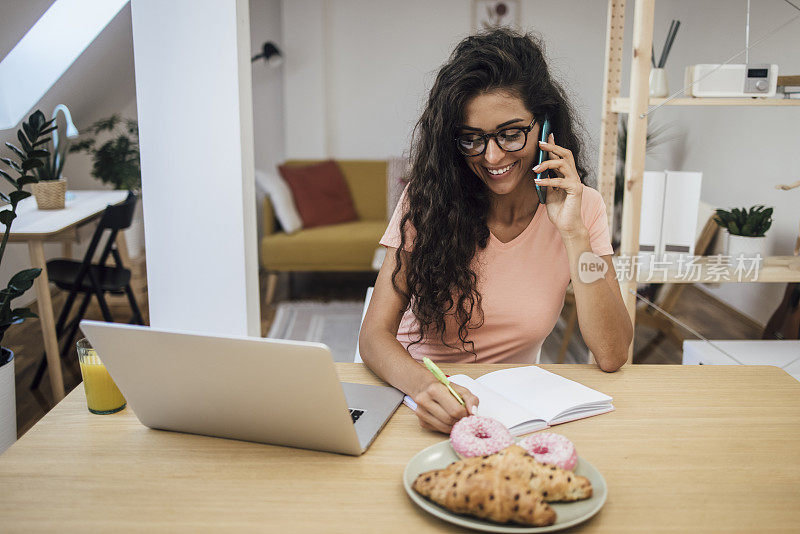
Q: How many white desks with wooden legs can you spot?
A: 1